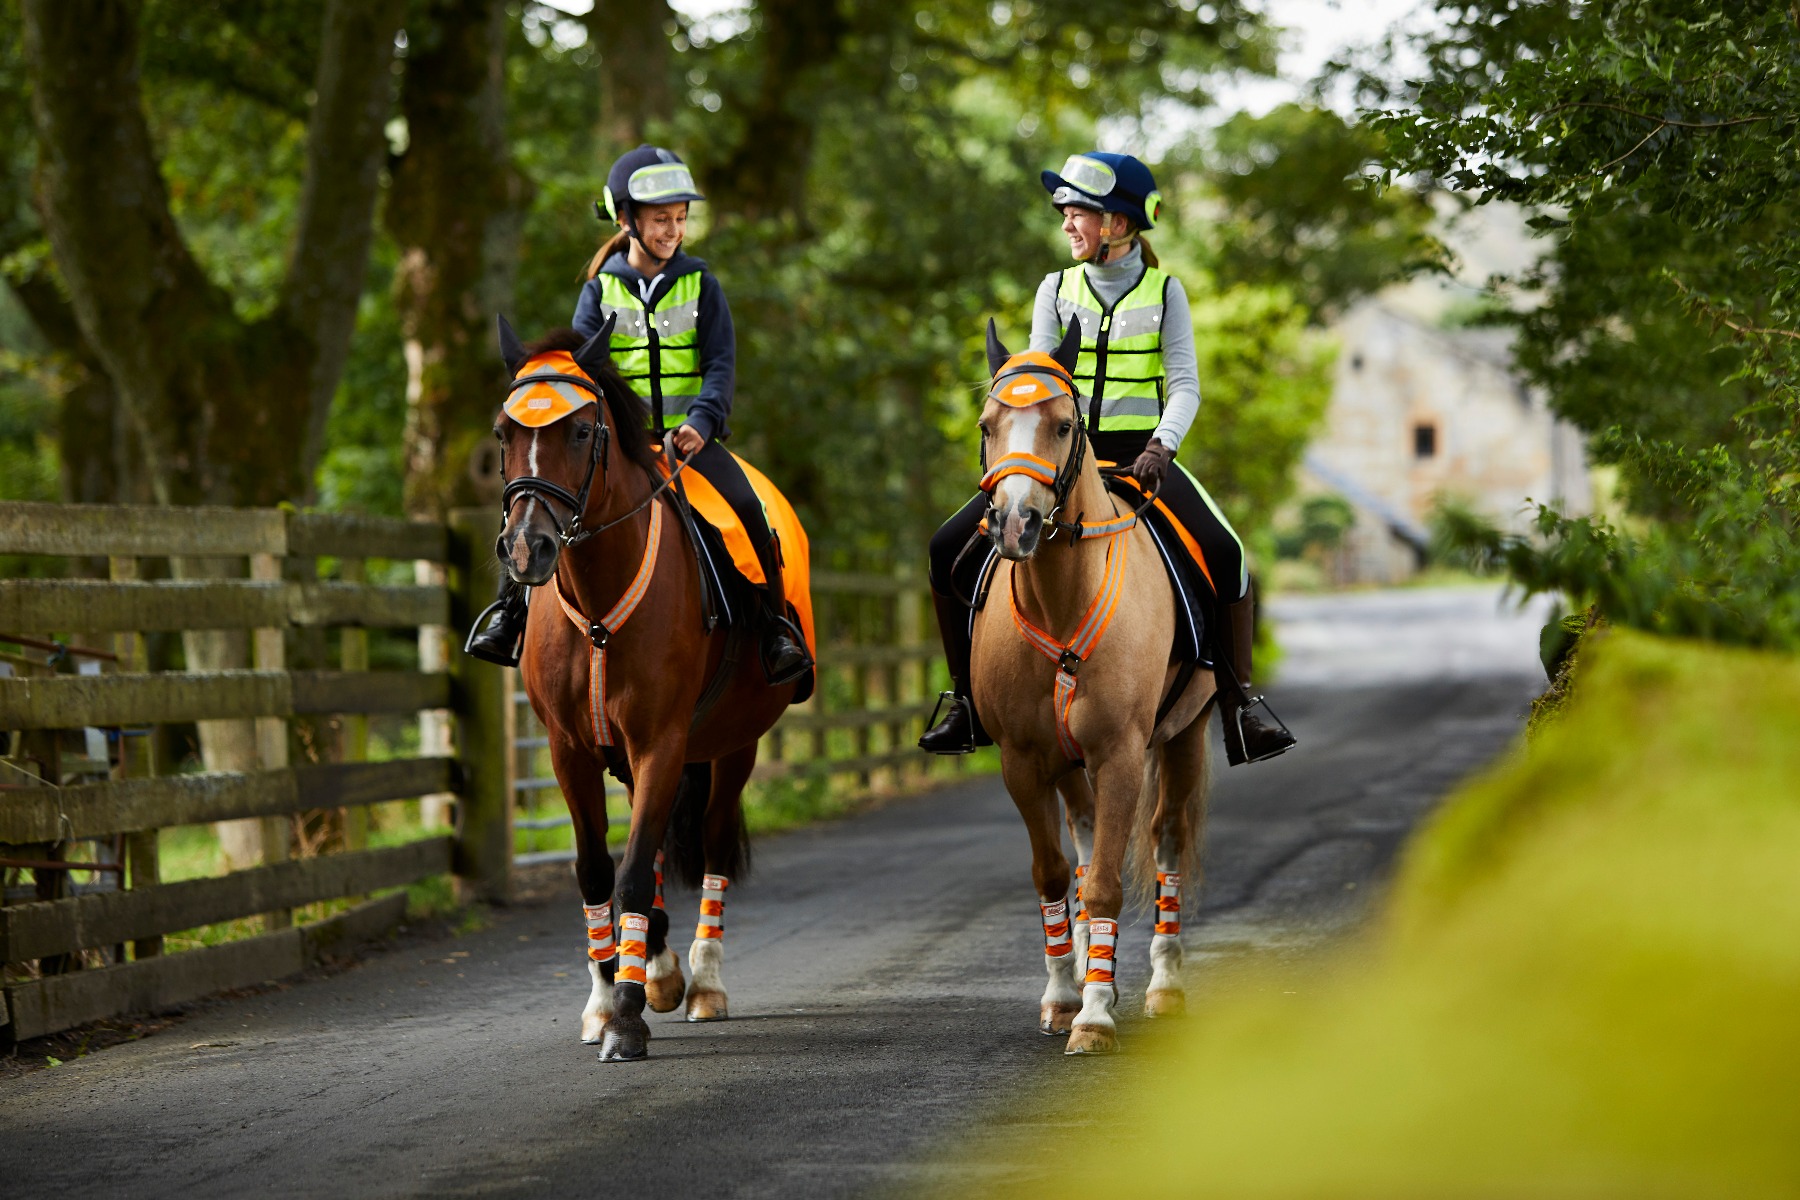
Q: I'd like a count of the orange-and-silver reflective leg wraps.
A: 8